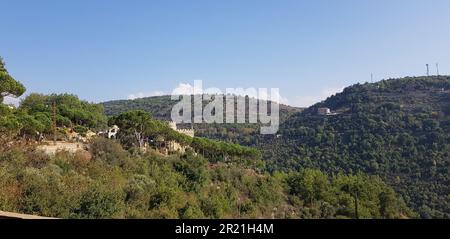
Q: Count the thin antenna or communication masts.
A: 3